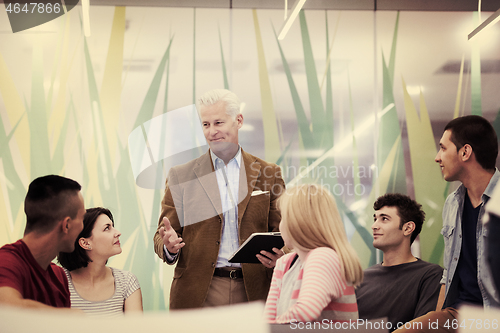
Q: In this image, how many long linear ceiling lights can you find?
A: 3